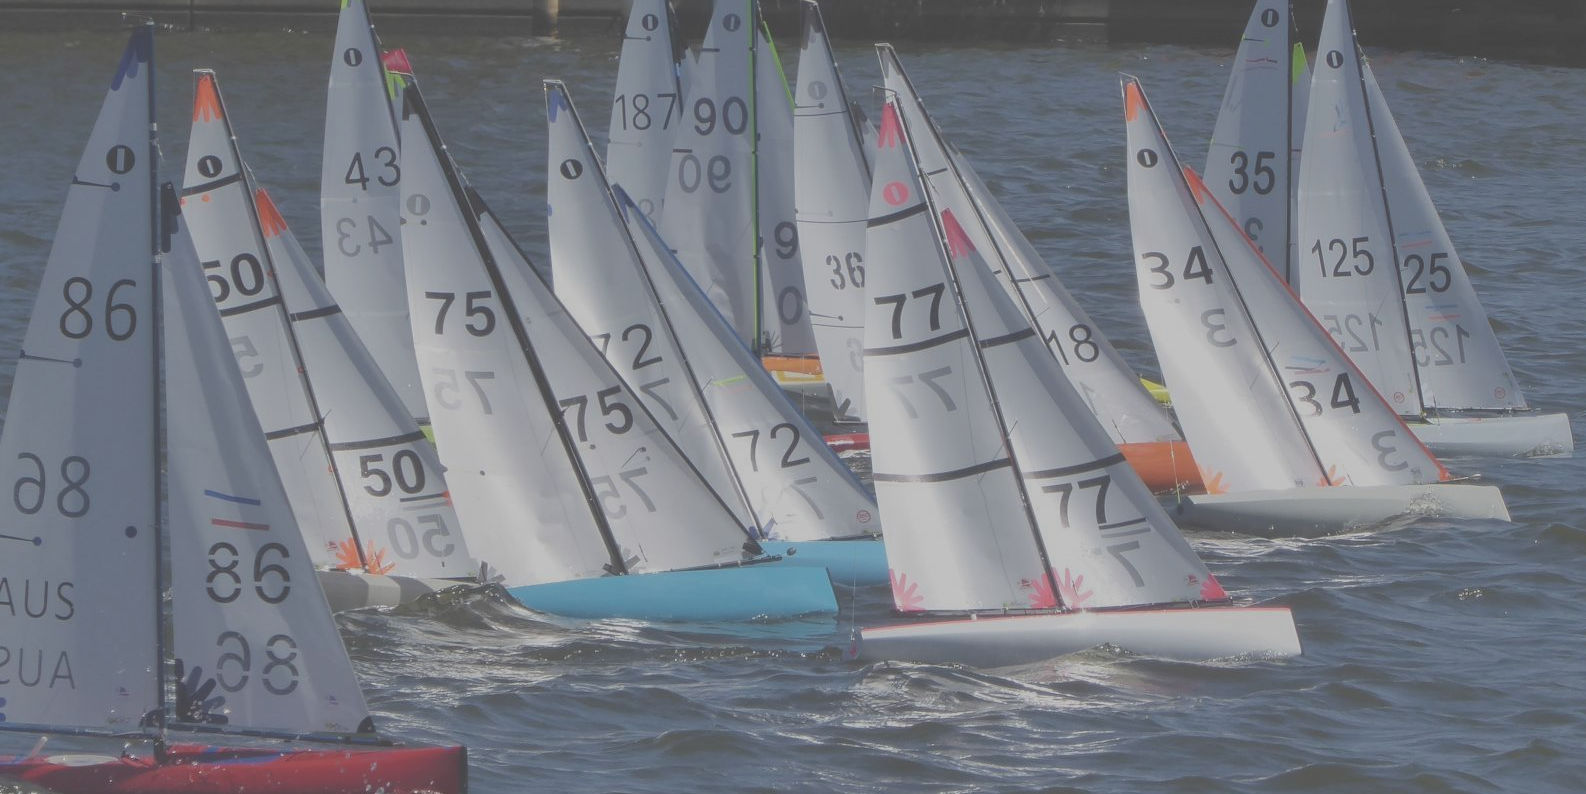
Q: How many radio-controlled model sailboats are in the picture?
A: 13